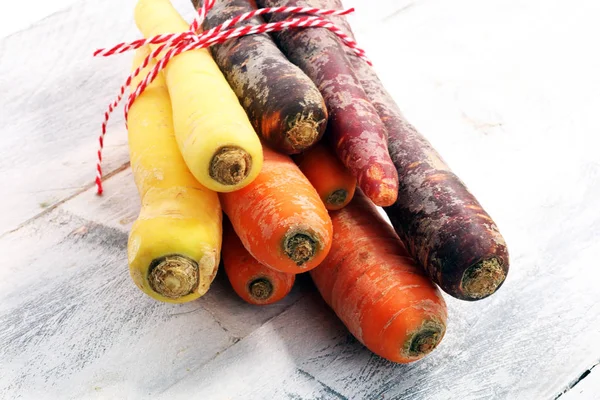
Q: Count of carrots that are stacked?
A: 9